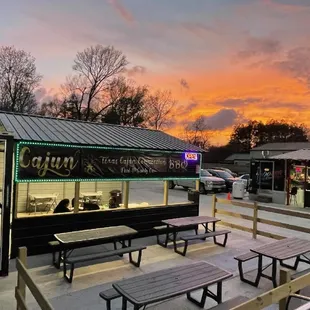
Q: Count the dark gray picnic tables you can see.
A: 4